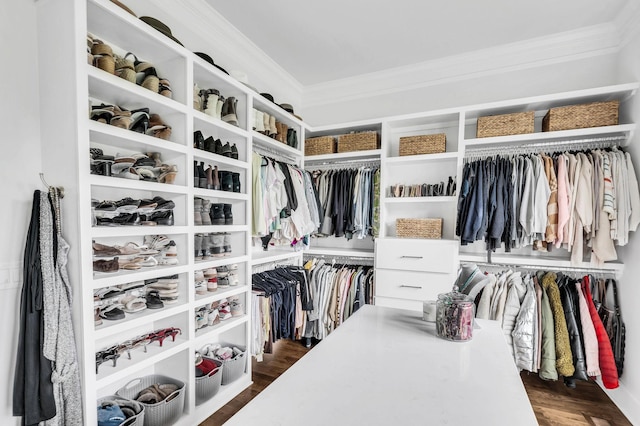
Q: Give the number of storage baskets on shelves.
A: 10